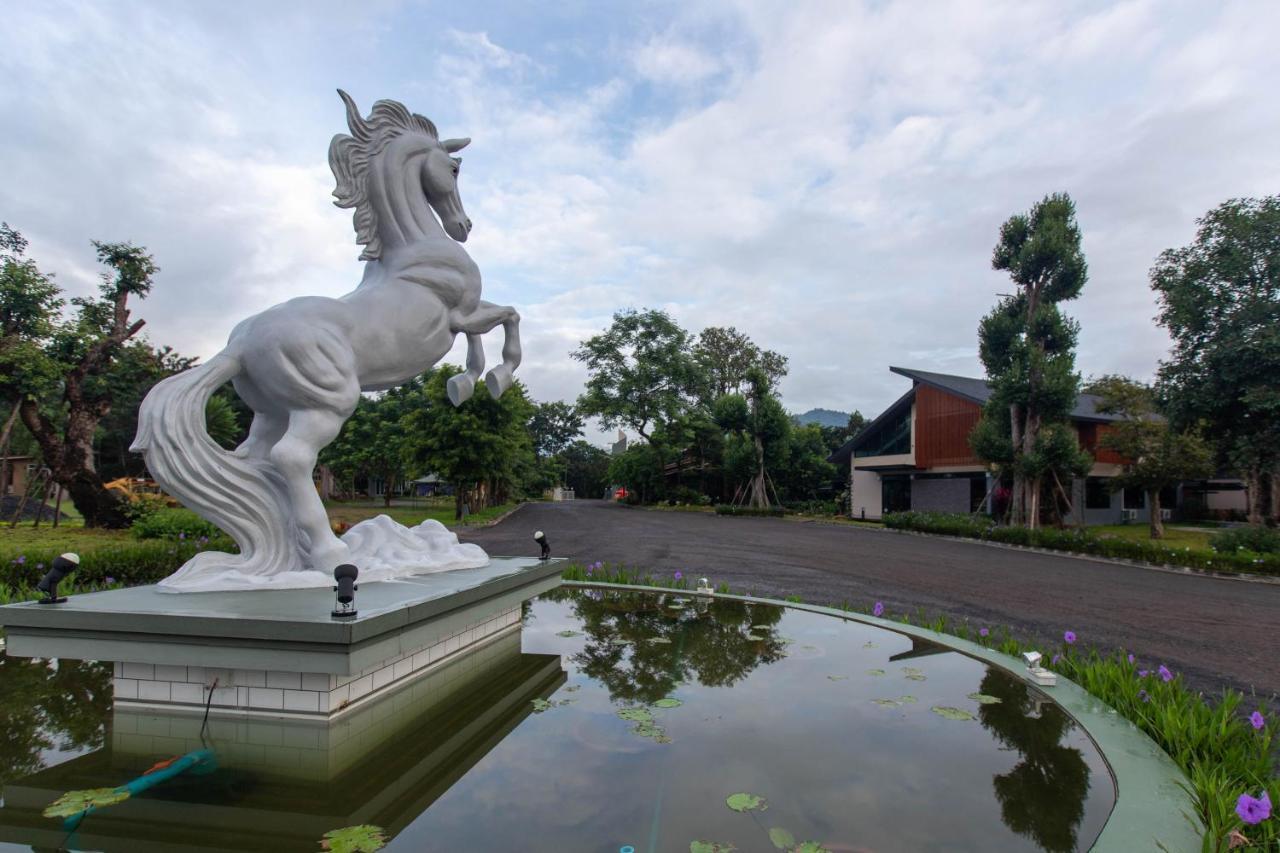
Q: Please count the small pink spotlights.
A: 0